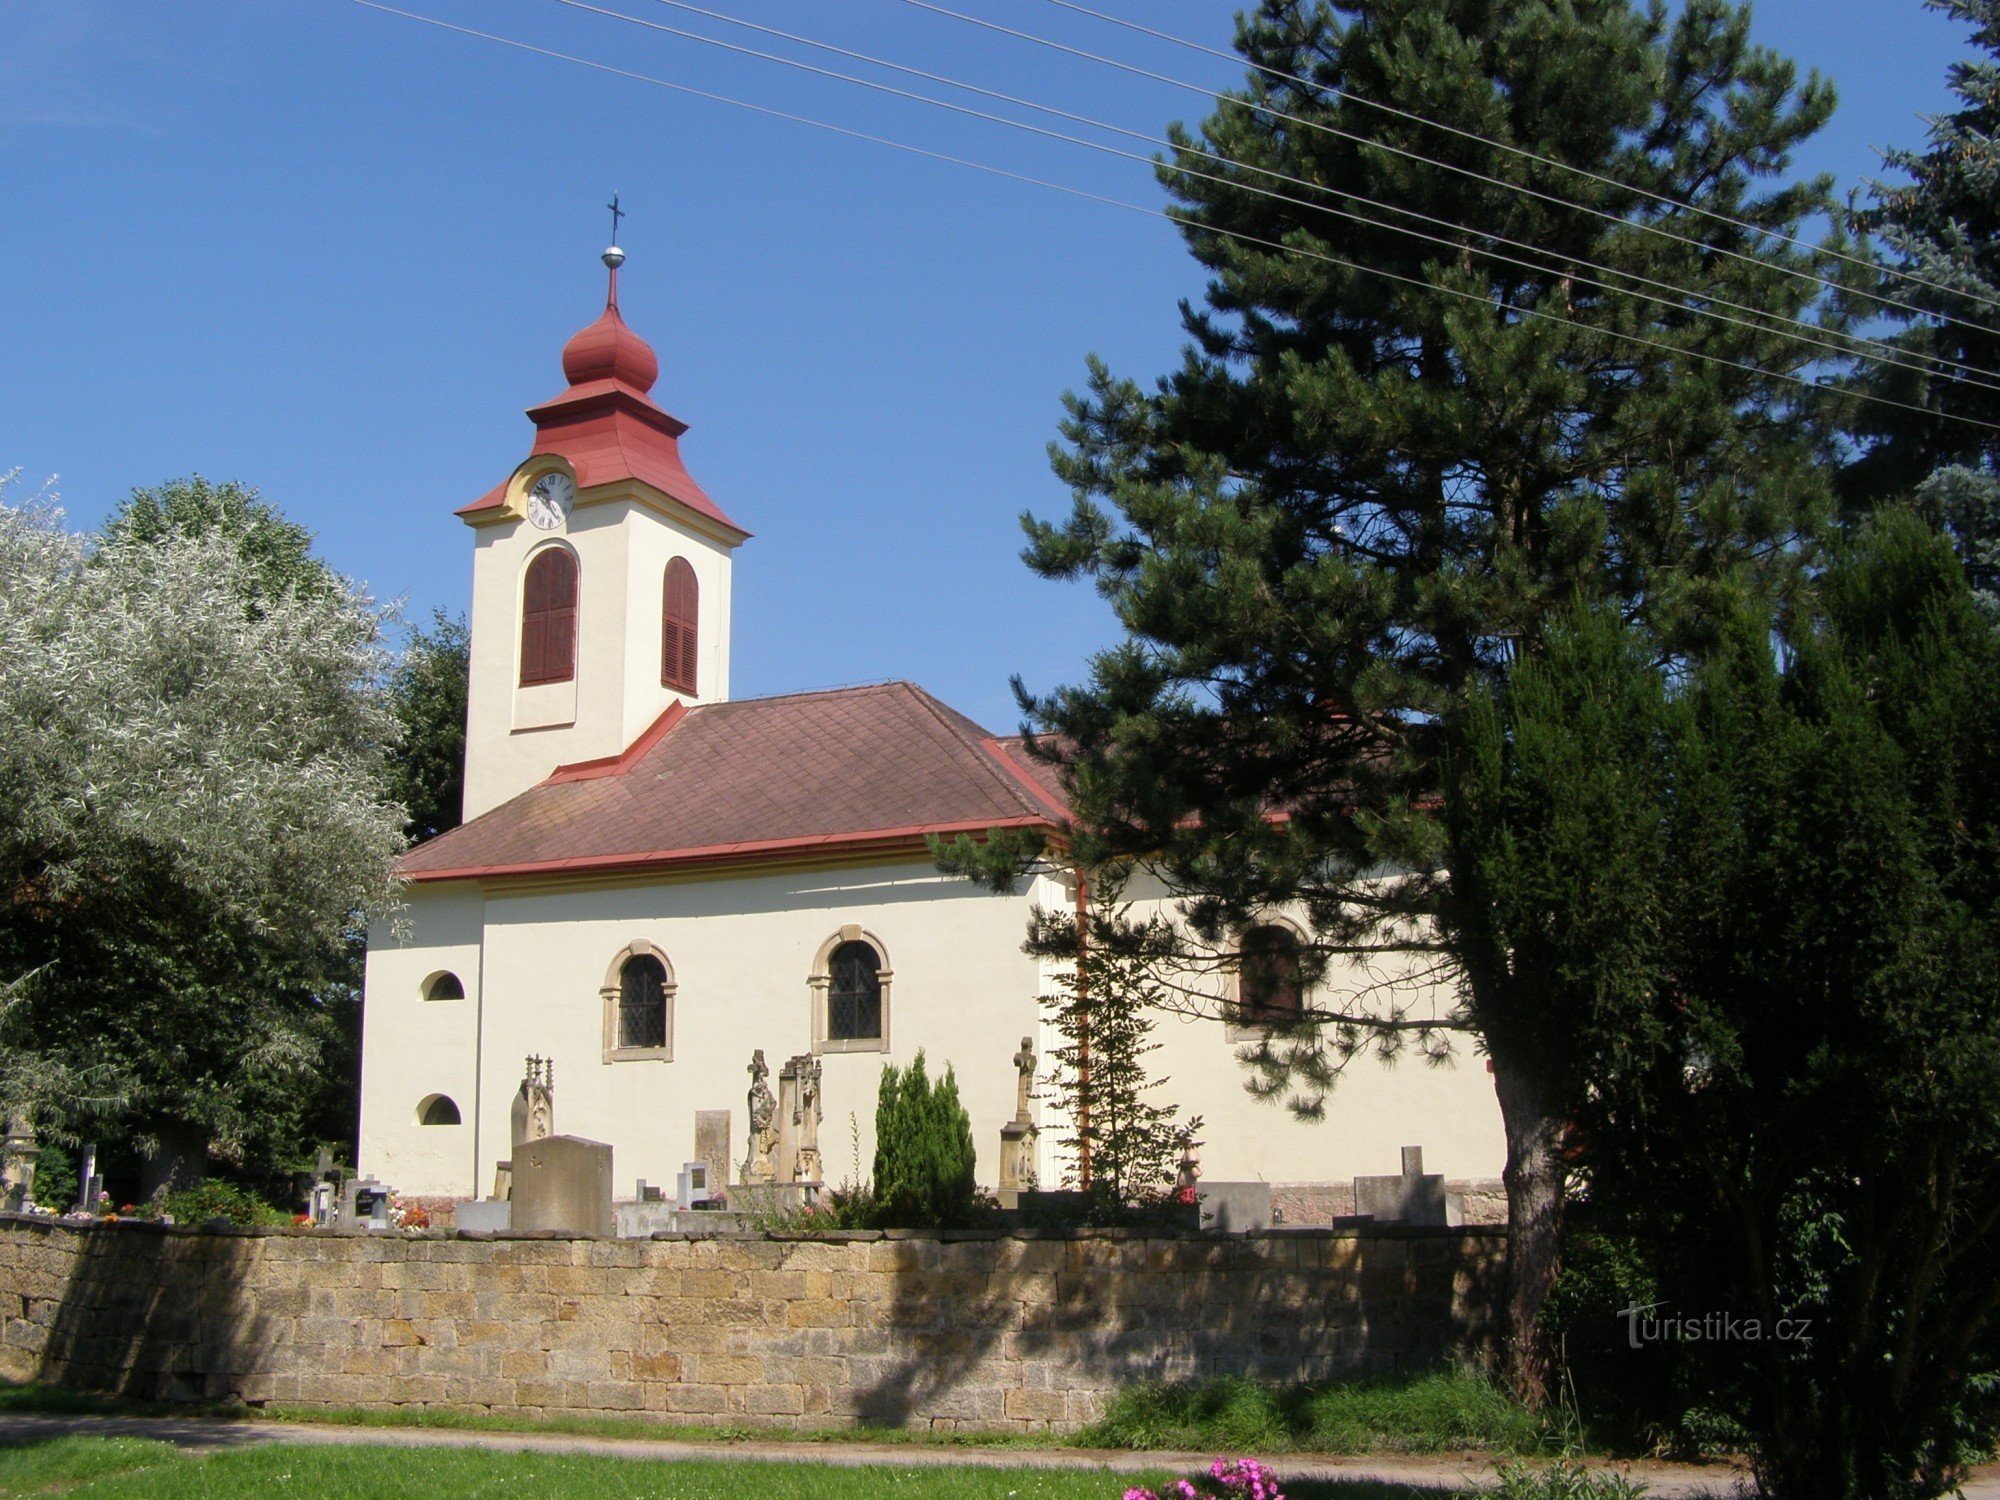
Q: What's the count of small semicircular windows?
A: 2